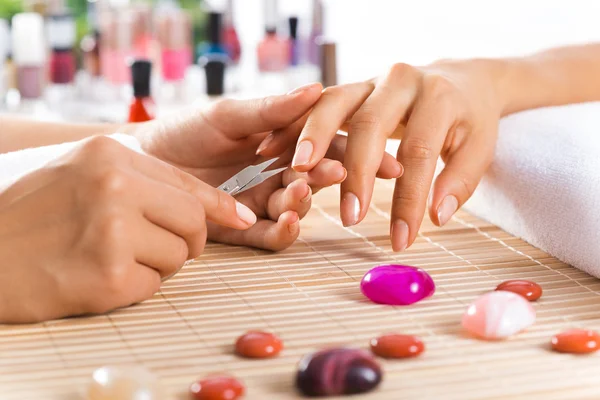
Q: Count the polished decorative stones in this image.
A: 9